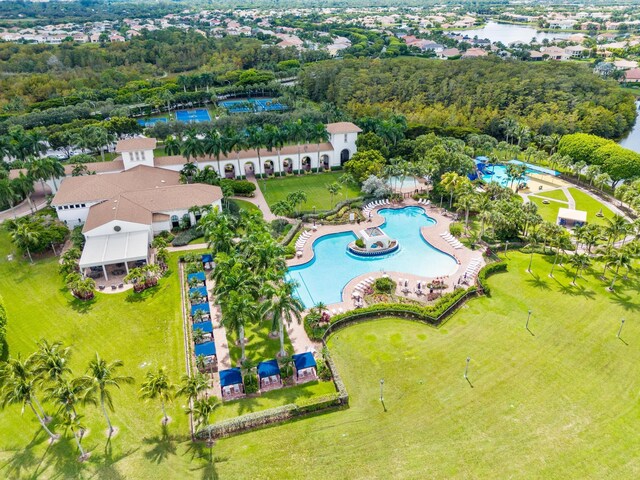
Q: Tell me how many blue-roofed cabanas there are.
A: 9